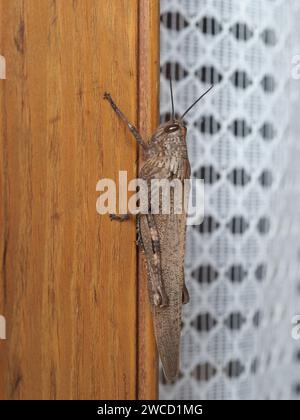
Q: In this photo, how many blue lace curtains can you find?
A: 0